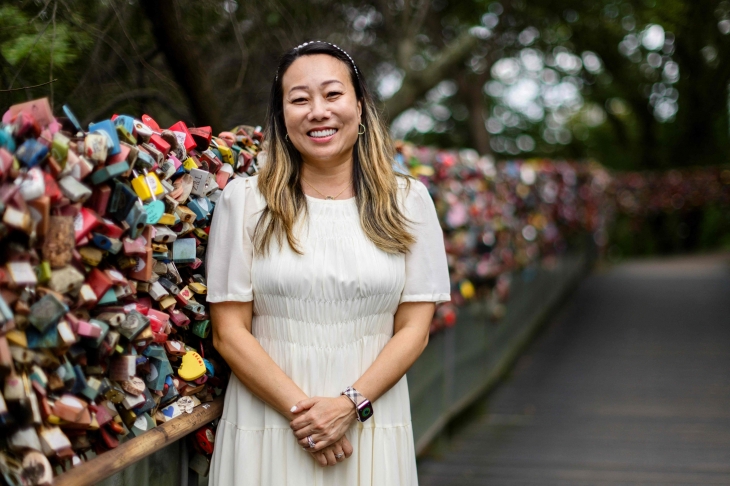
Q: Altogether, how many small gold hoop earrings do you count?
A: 2